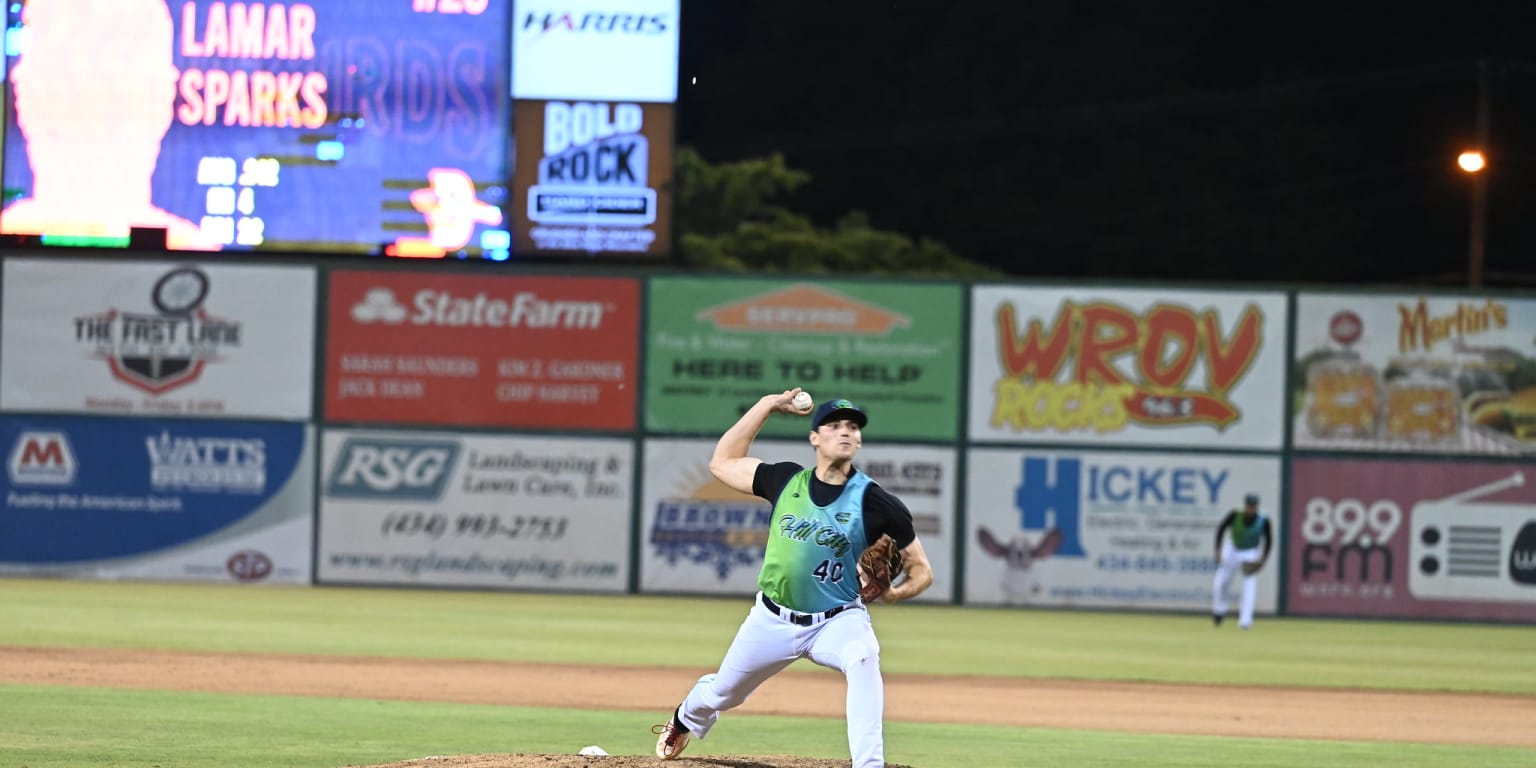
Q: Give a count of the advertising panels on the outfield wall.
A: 10